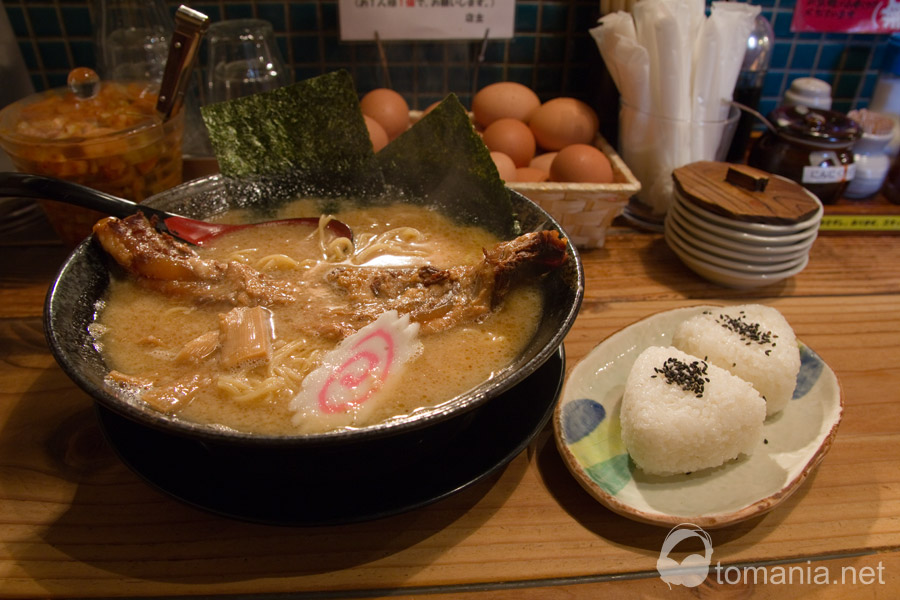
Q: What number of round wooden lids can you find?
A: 1